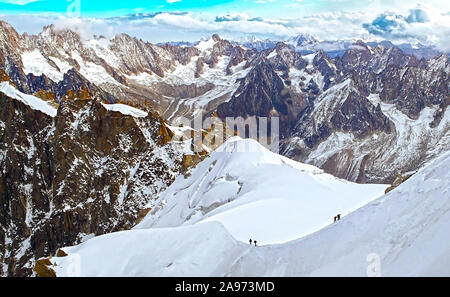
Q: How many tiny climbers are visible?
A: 4